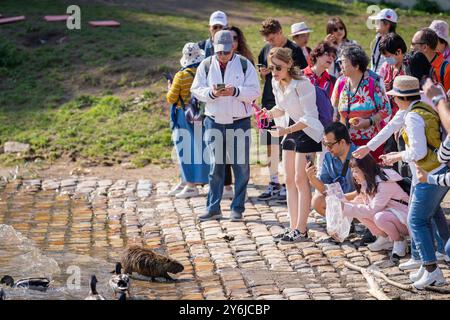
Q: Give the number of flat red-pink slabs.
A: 3